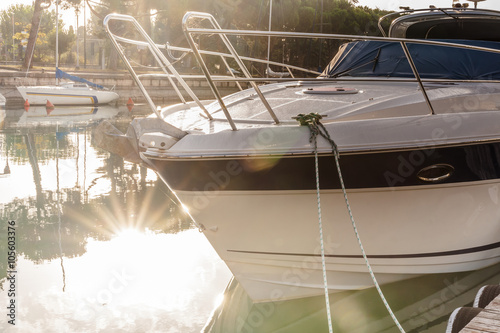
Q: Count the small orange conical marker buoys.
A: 3